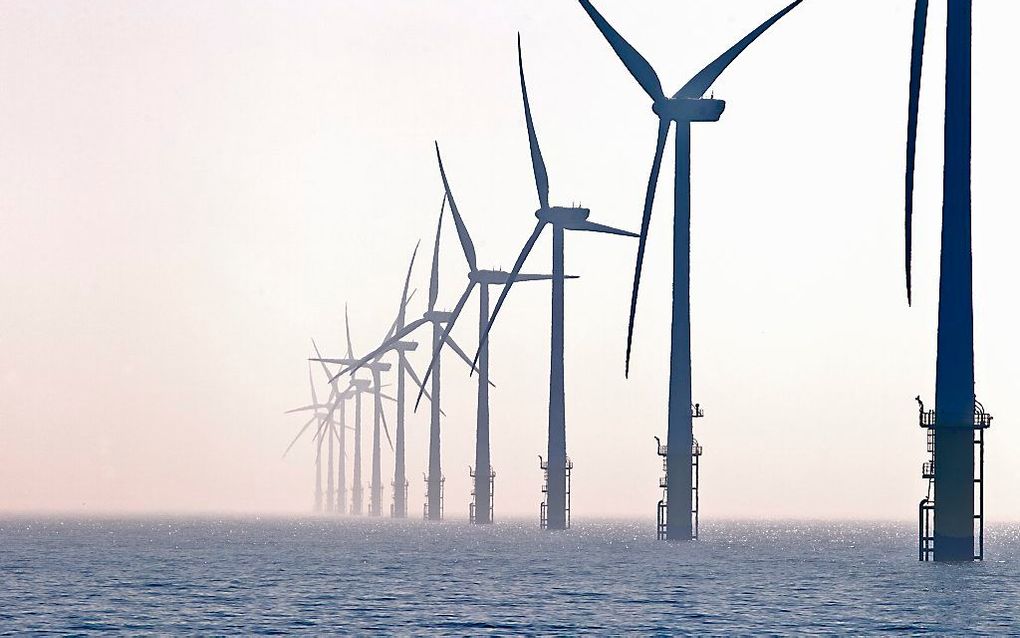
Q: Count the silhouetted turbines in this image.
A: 11